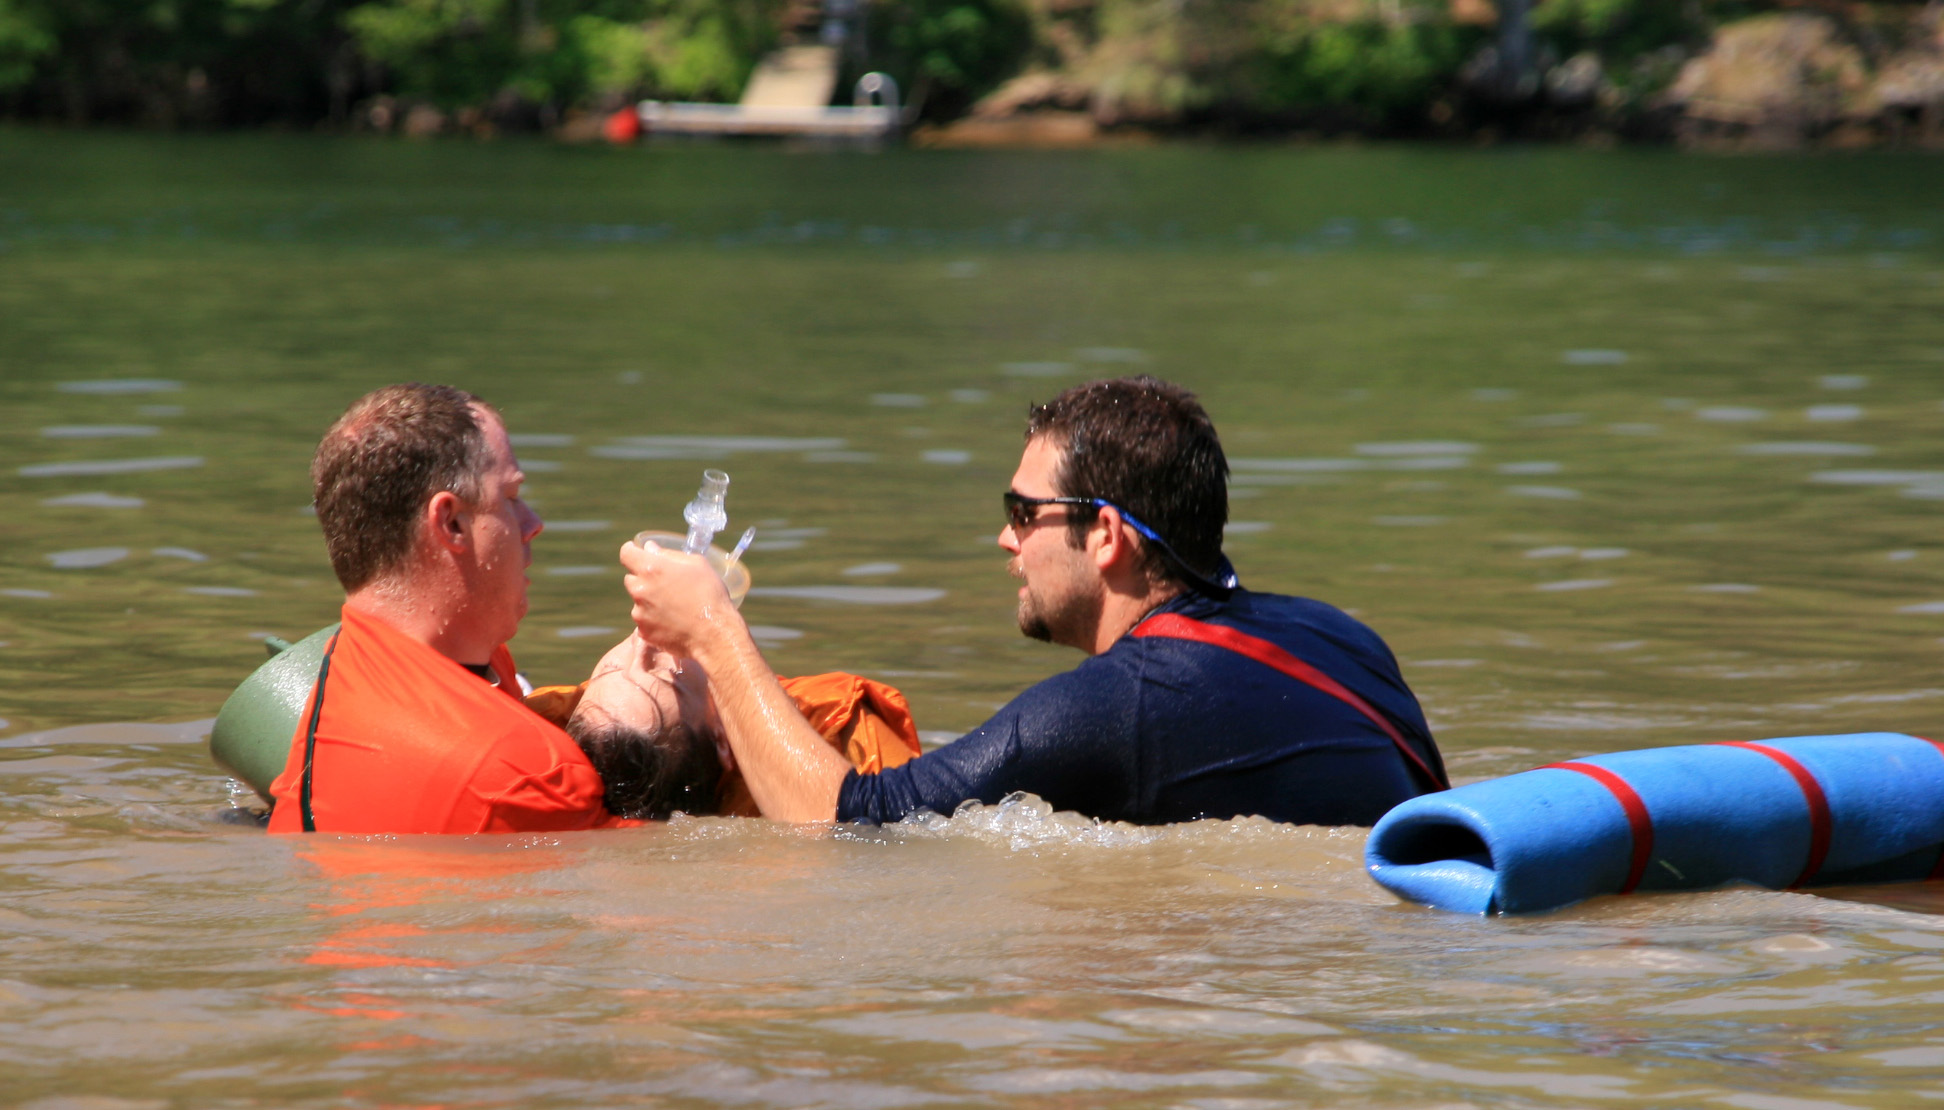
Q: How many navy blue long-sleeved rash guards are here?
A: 1